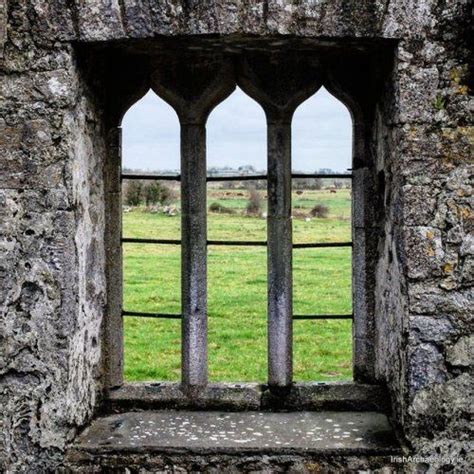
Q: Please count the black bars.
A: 8